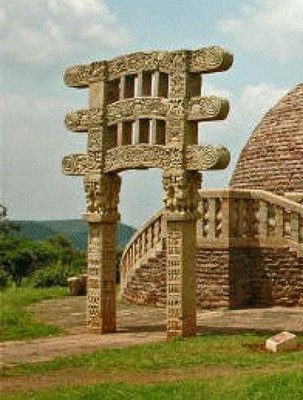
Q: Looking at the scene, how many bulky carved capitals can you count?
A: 2